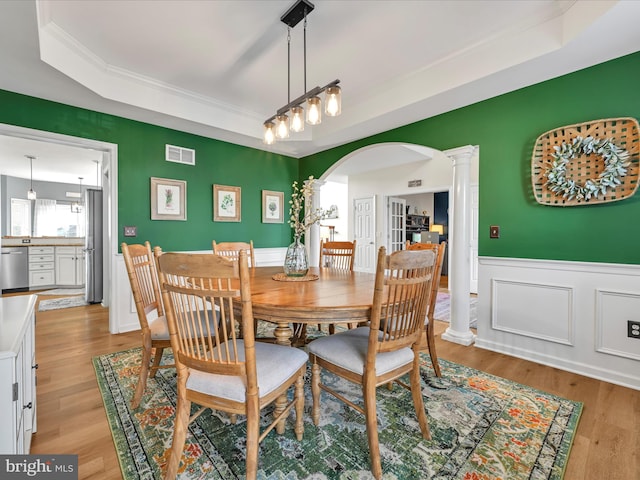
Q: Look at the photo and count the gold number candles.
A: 0